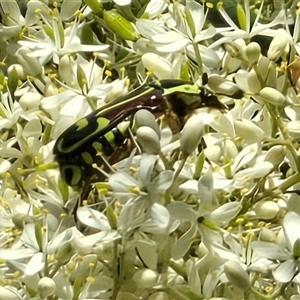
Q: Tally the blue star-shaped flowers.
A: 0